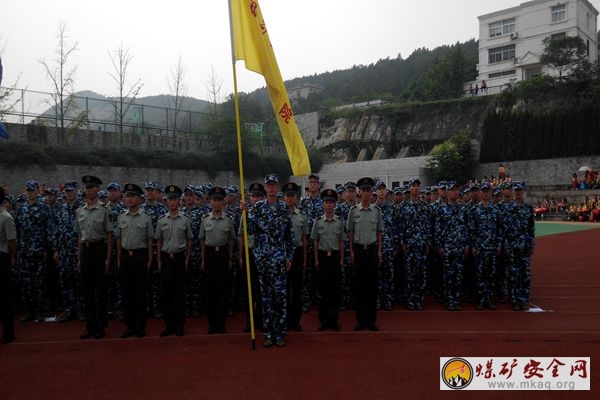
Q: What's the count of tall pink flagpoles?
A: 0